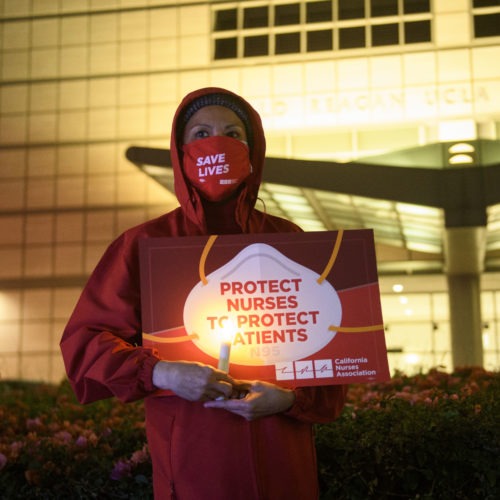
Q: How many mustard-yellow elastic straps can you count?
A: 4